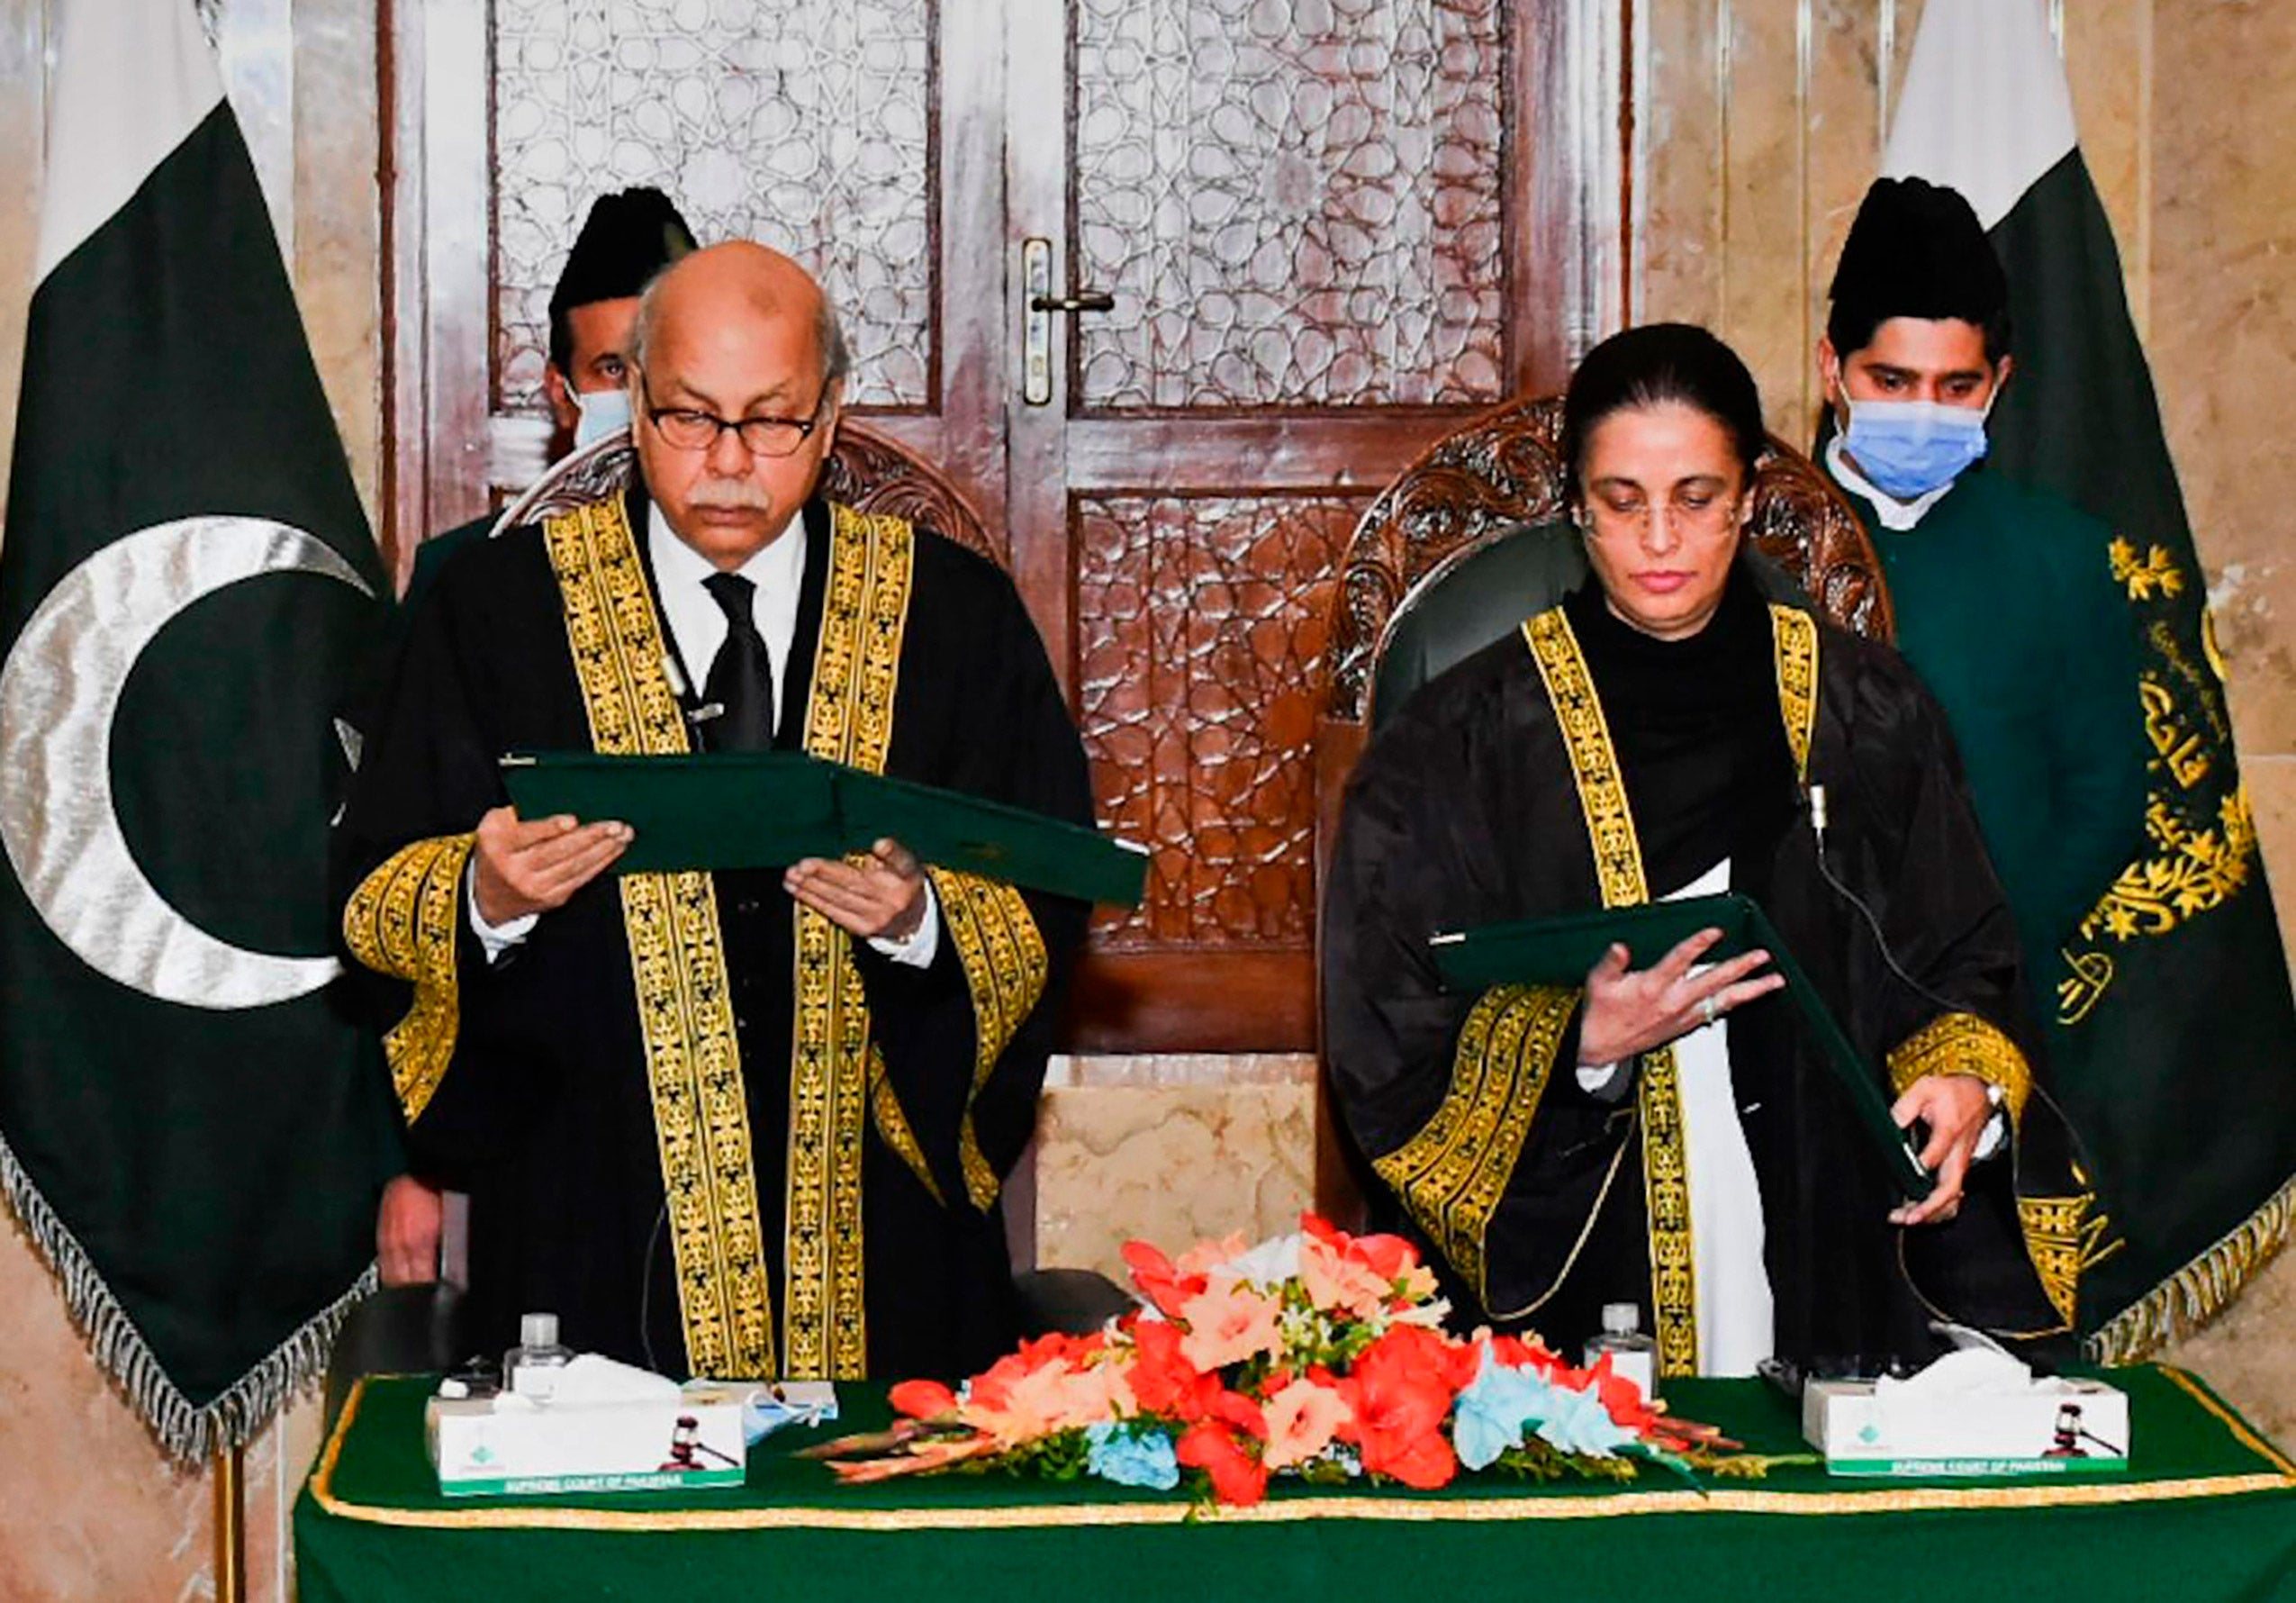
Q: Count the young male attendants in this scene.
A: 2